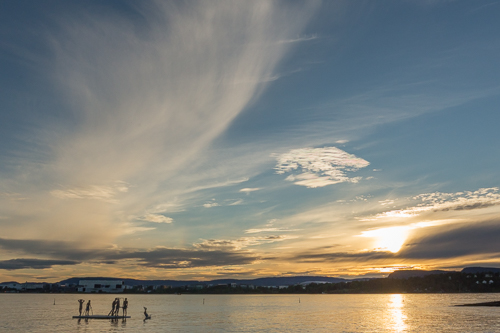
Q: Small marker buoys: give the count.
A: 3